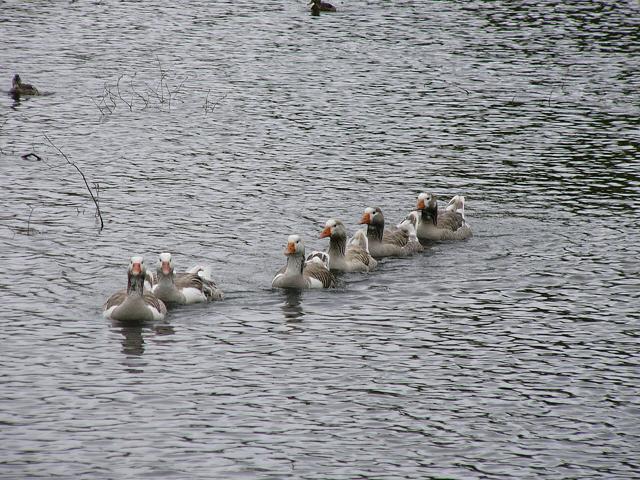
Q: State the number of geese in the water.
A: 6